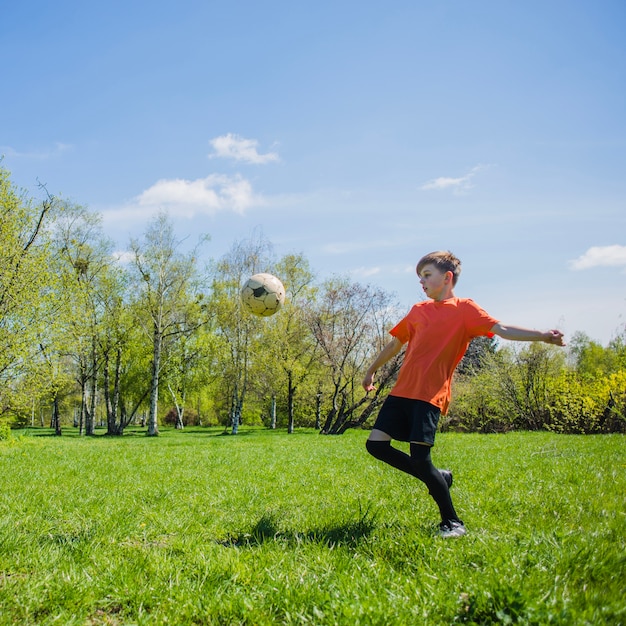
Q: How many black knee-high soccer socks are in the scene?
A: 2